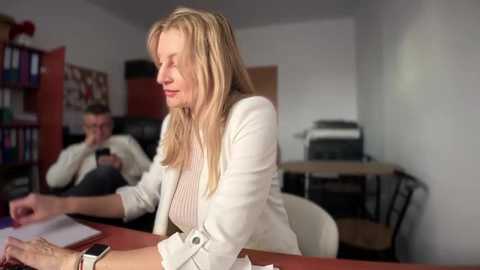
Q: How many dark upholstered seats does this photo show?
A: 1